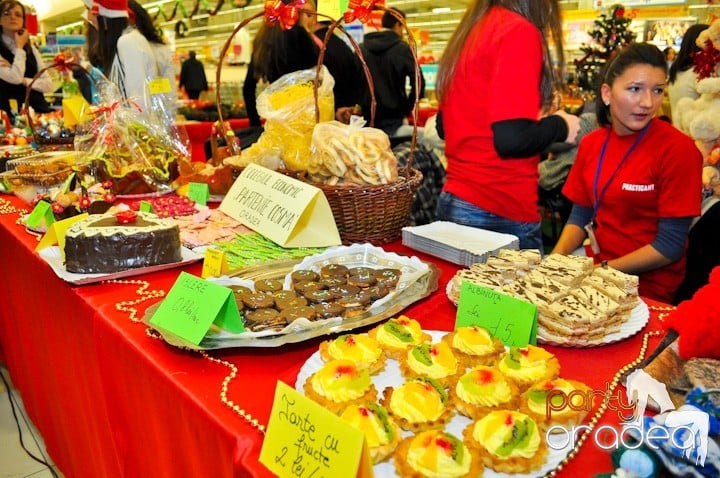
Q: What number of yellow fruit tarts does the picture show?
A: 12